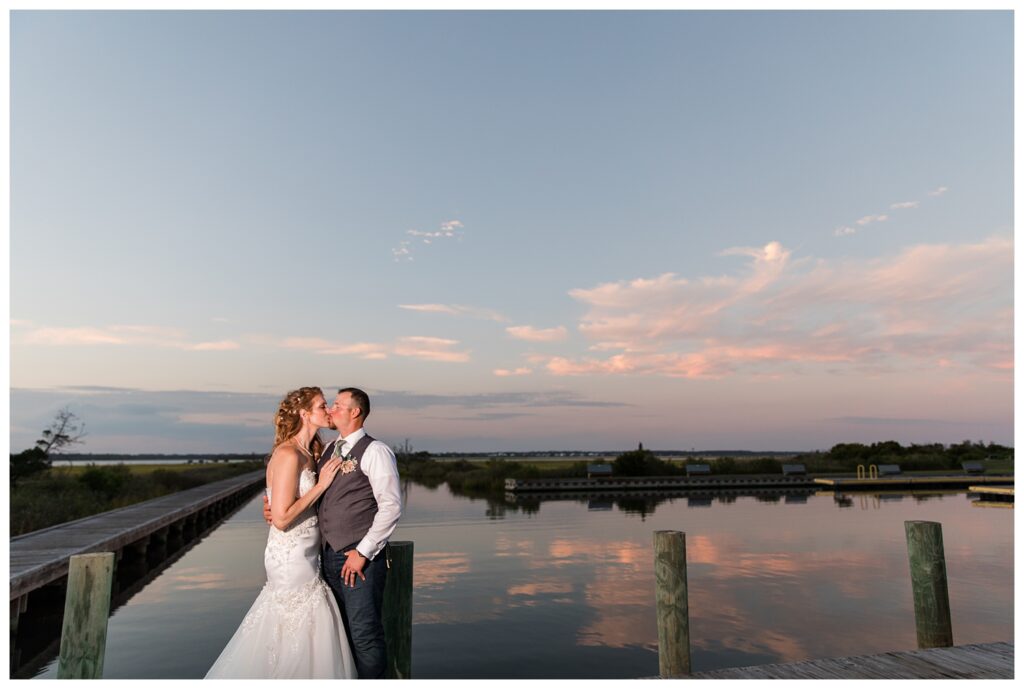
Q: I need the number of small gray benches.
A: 5